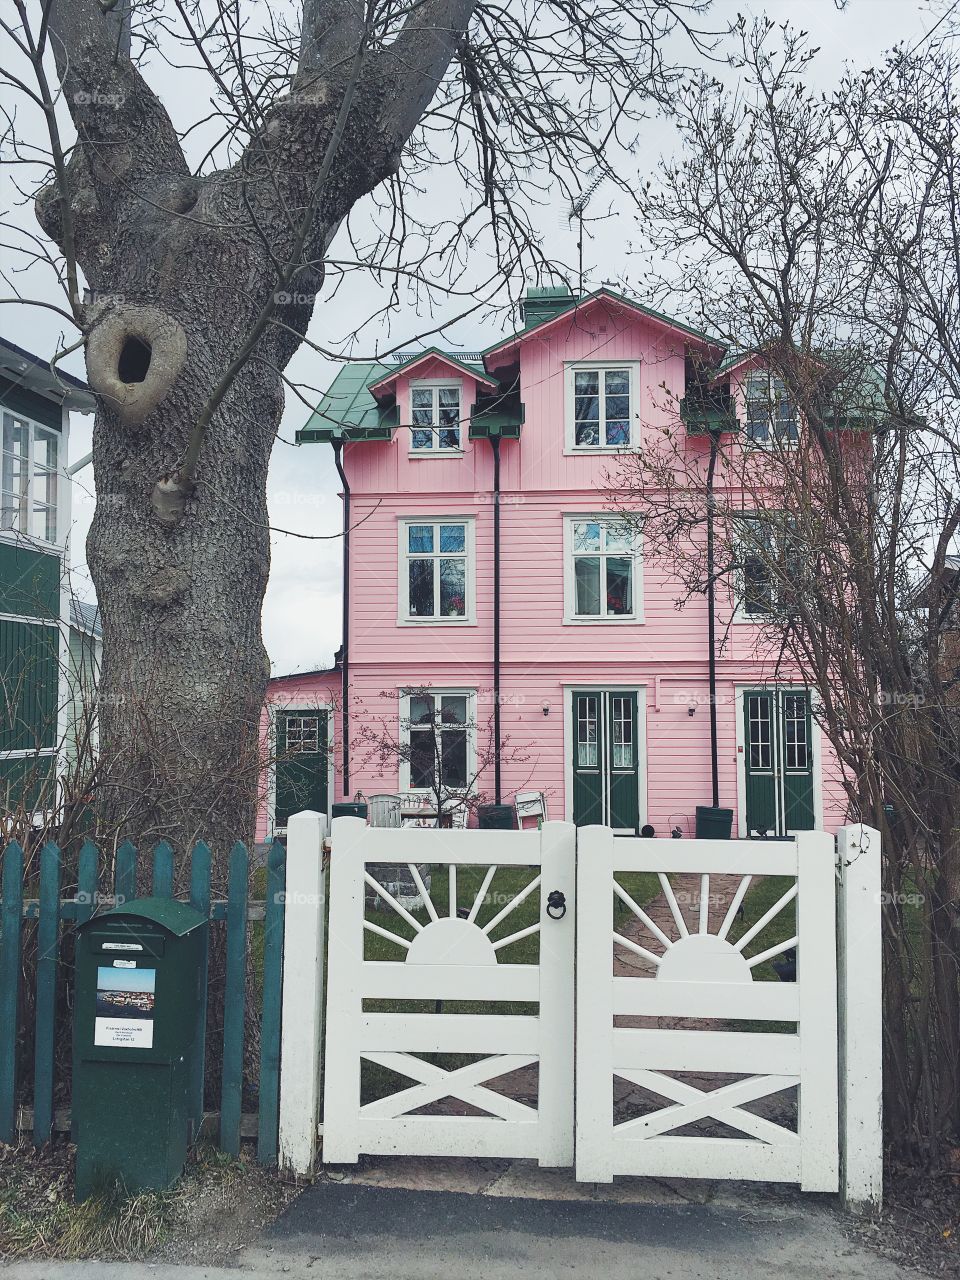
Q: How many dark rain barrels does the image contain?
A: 3